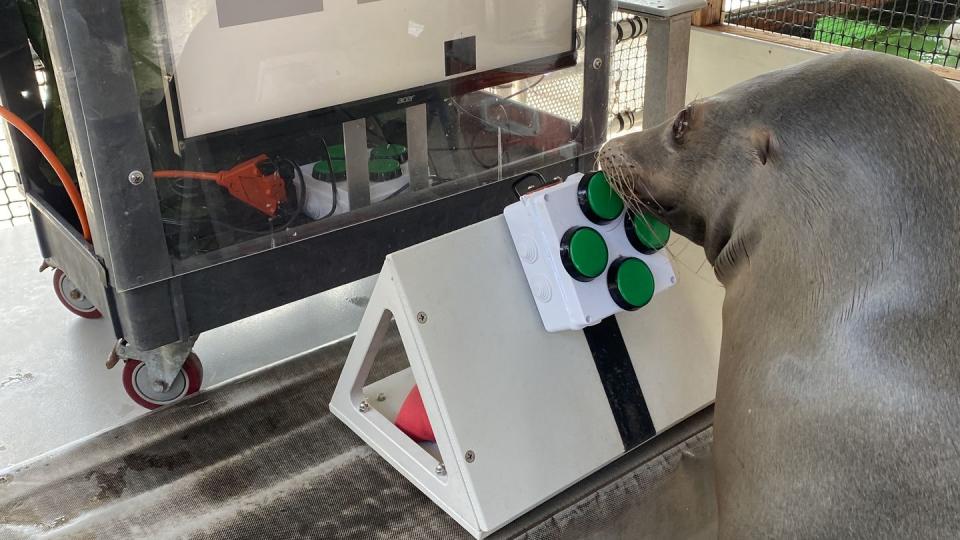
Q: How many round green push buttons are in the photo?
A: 8